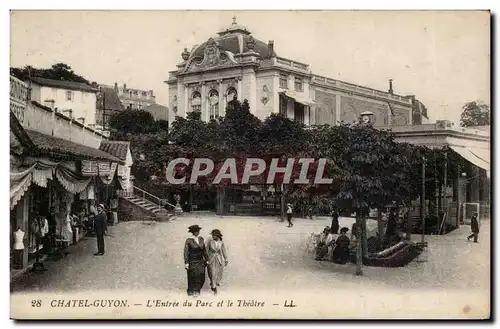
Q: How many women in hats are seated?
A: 2